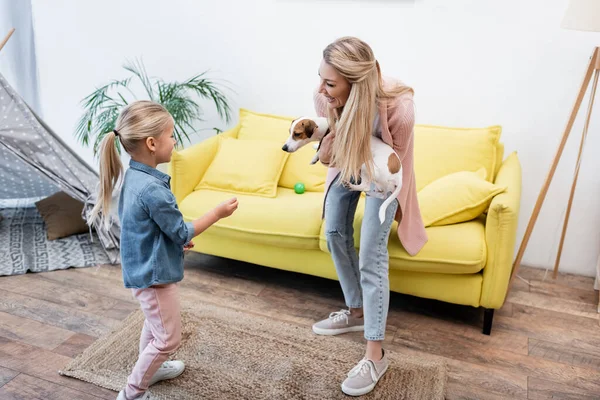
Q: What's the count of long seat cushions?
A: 2